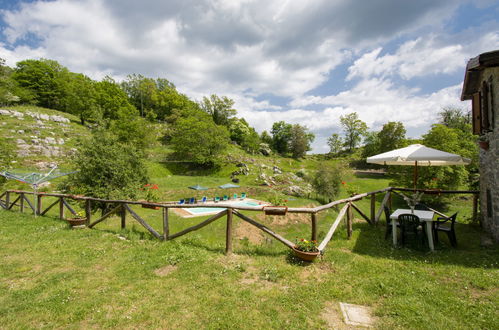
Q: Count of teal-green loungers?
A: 4